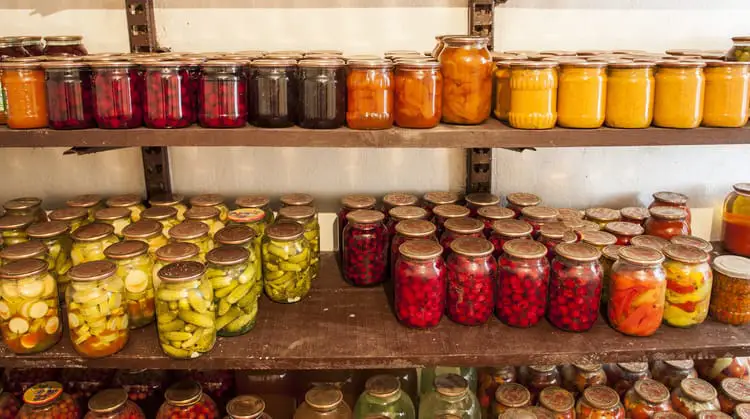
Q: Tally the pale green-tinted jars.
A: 2